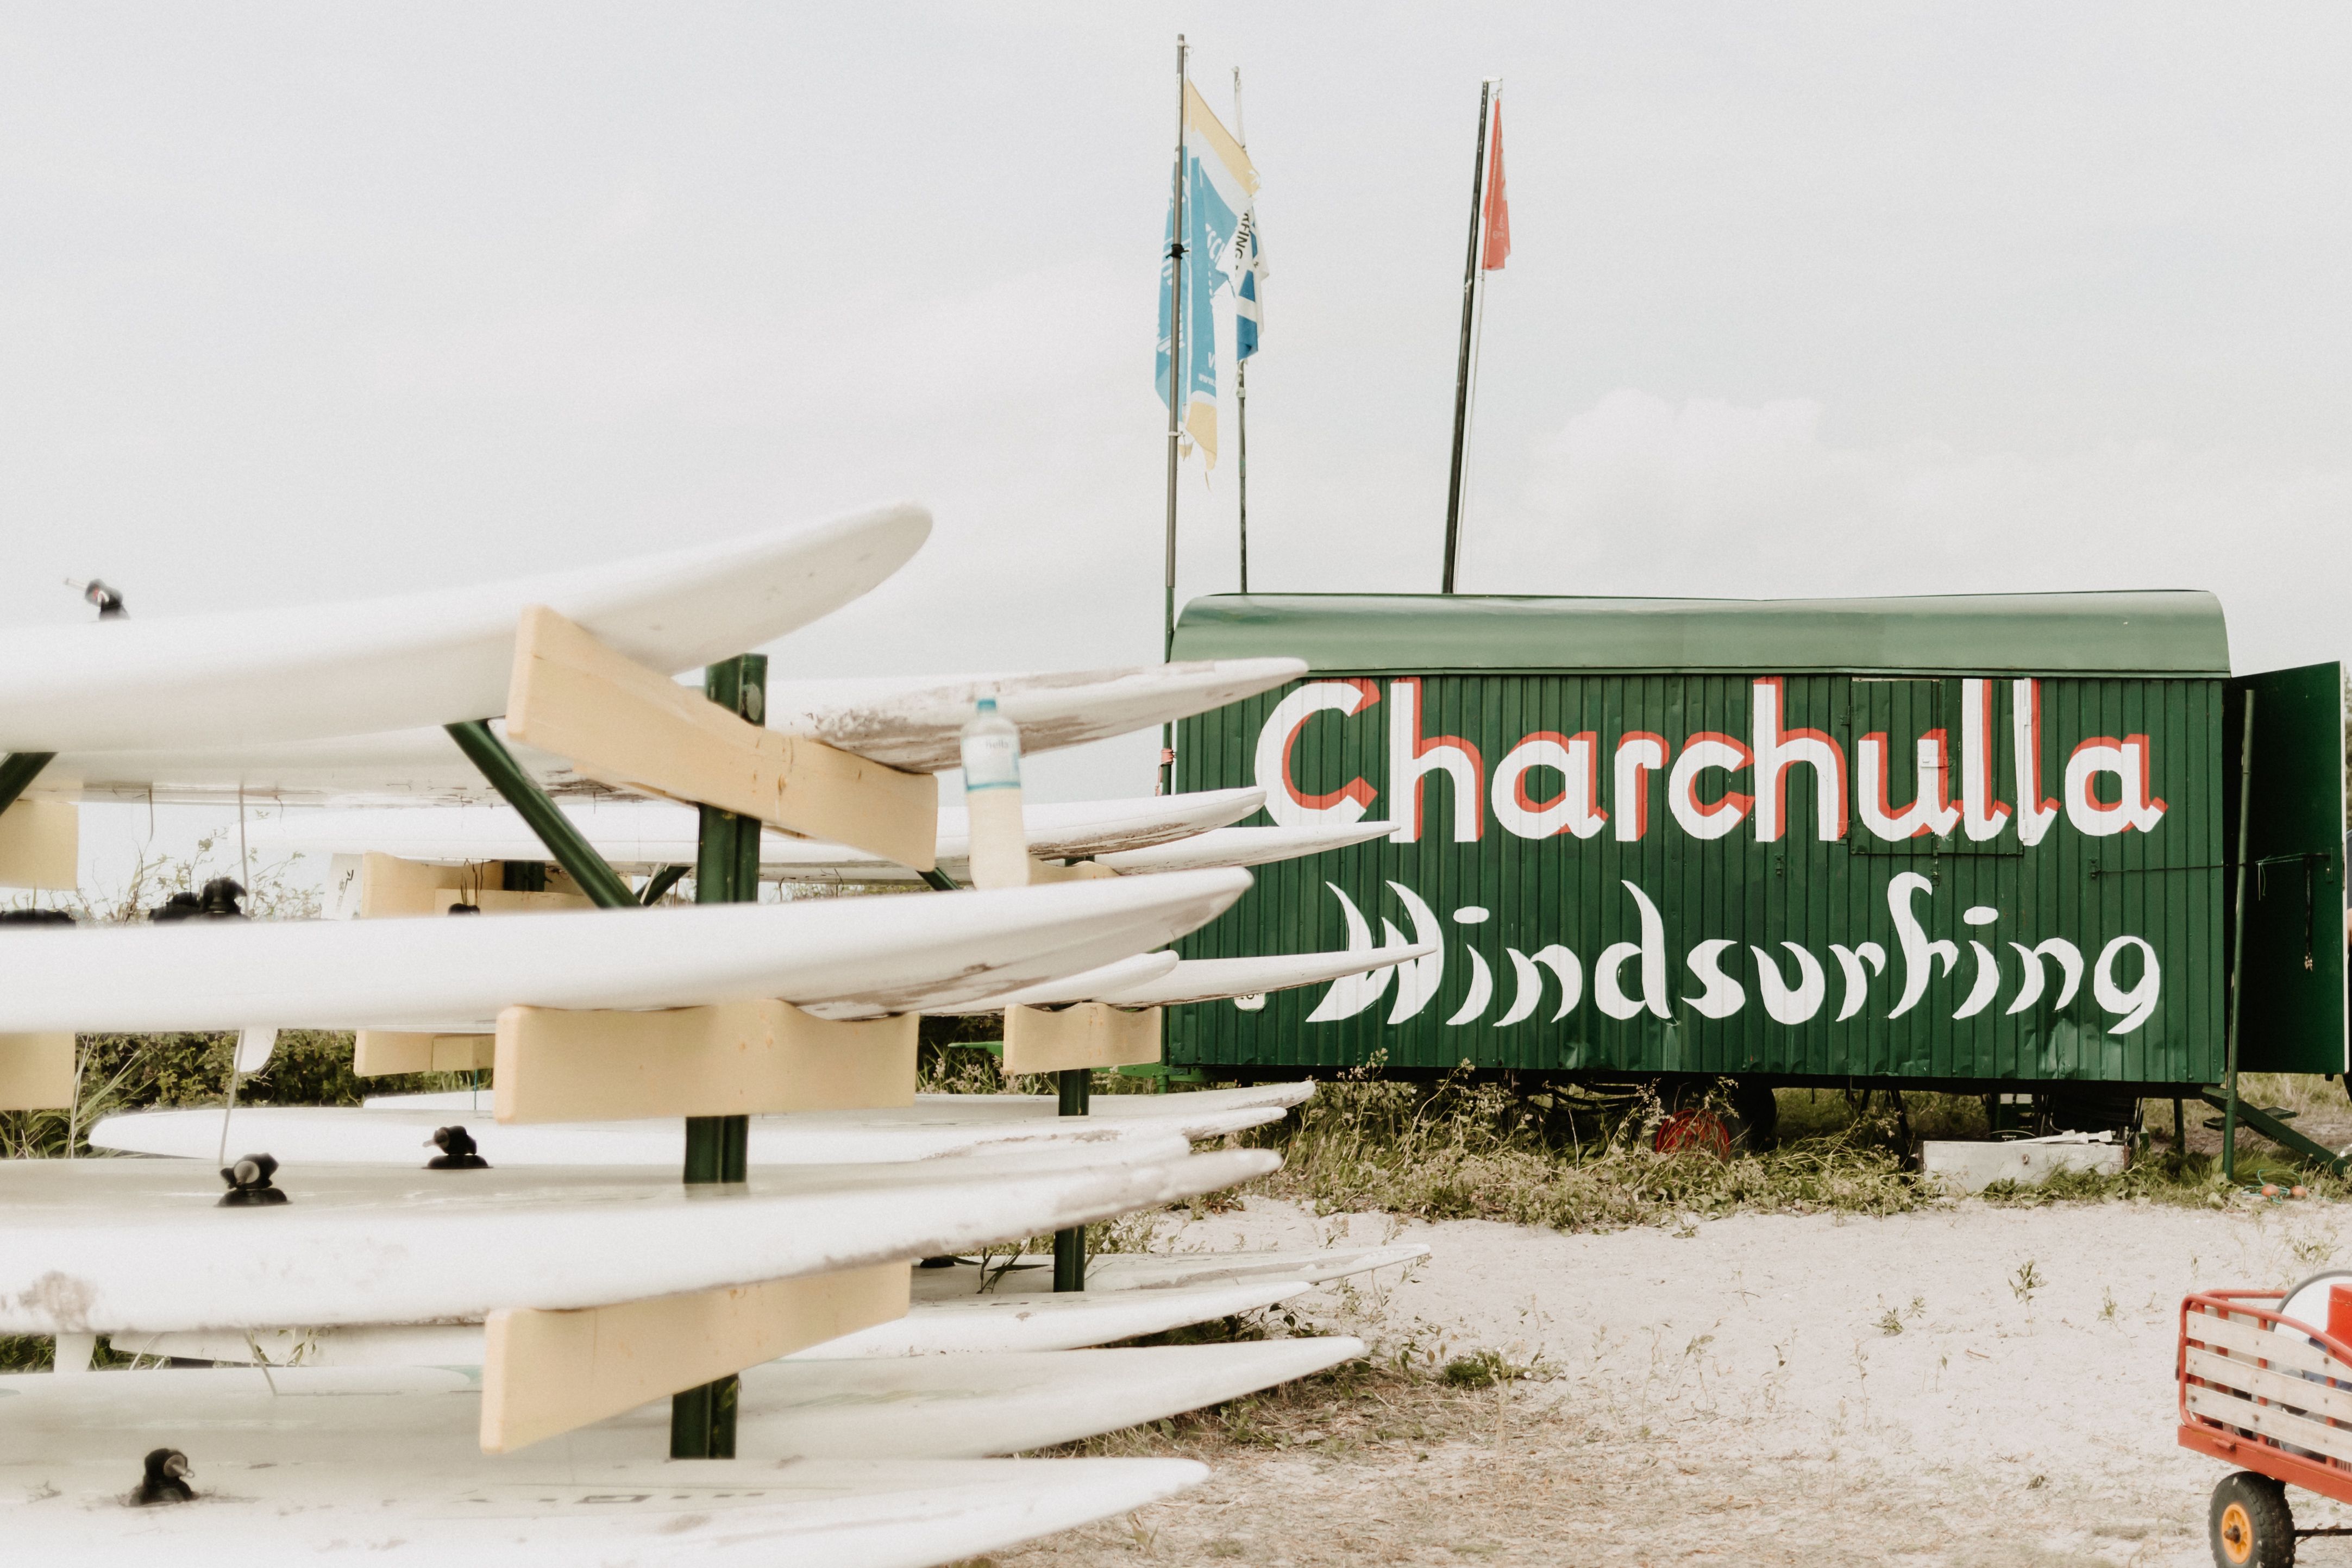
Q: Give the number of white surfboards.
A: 15